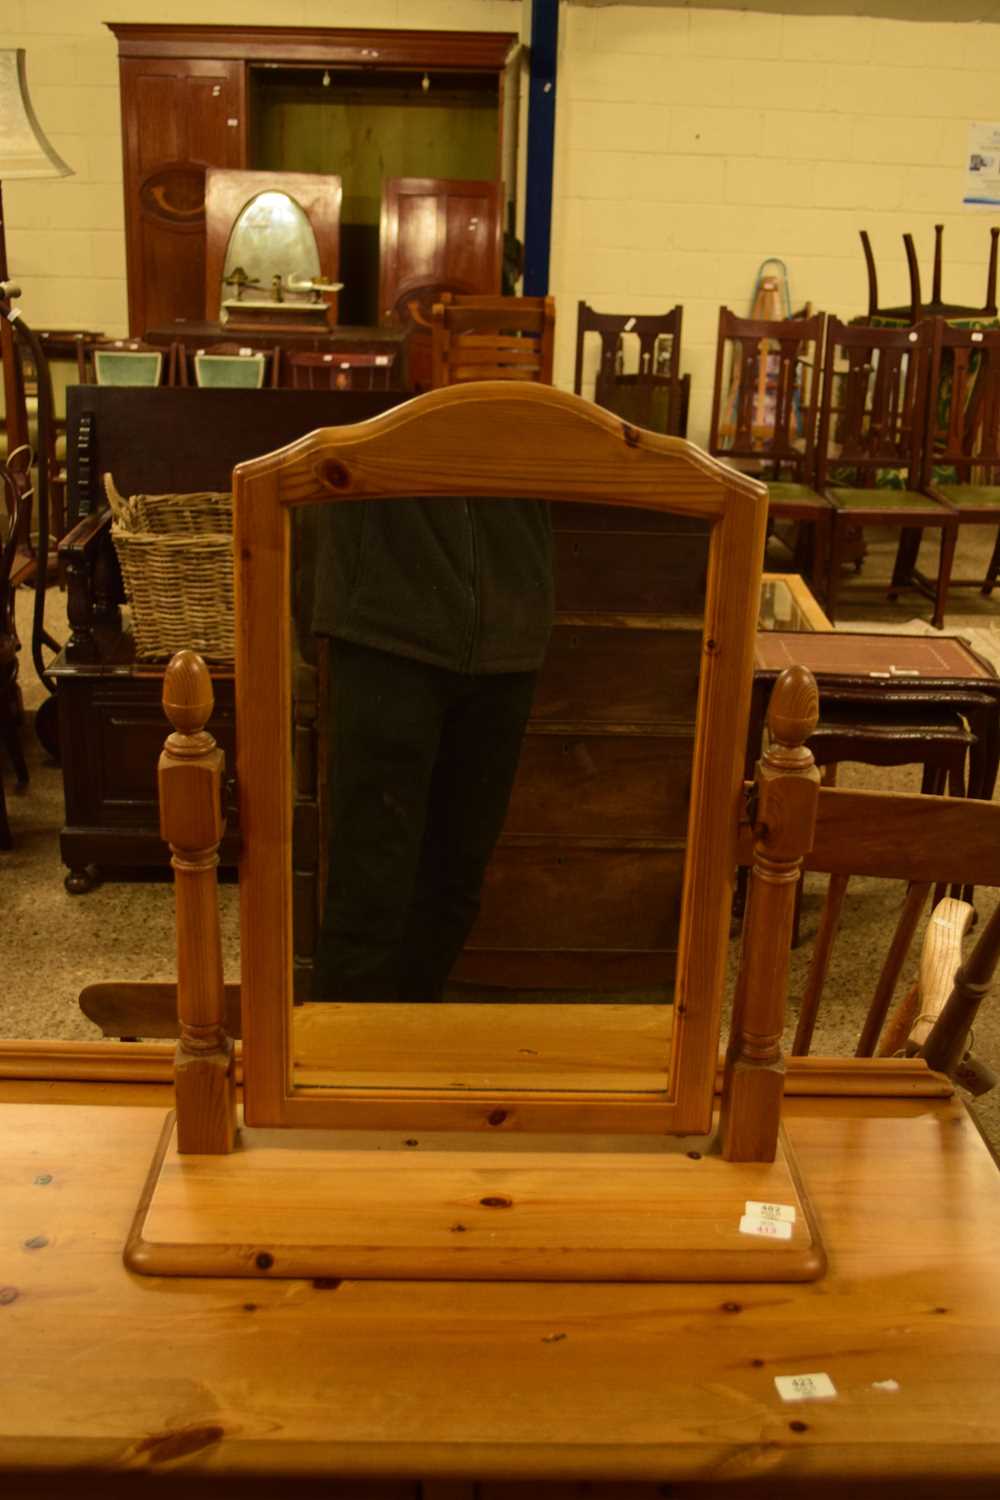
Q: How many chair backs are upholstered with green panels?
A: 2